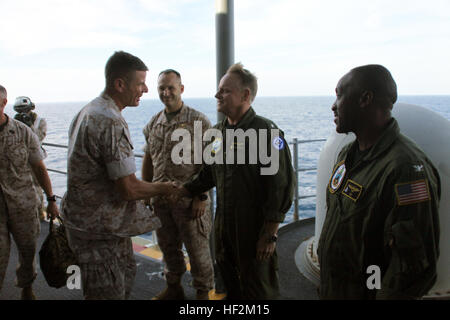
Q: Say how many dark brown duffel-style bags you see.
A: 1